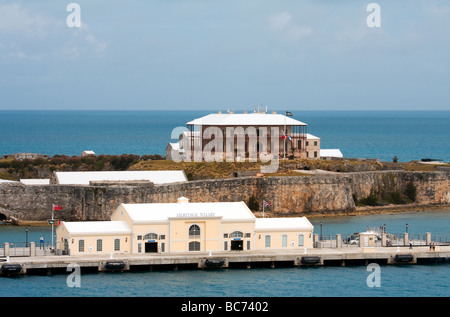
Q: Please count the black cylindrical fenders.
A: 5